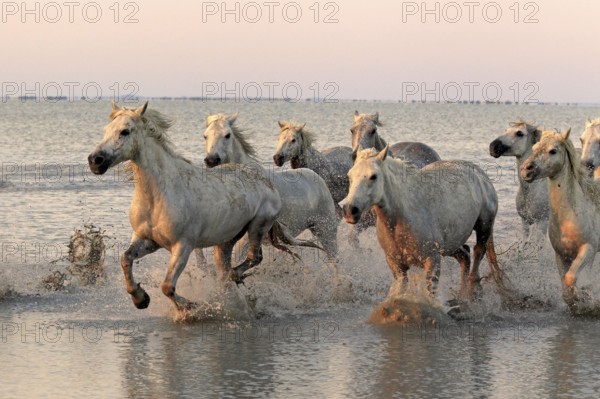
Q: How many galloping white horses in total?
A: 8